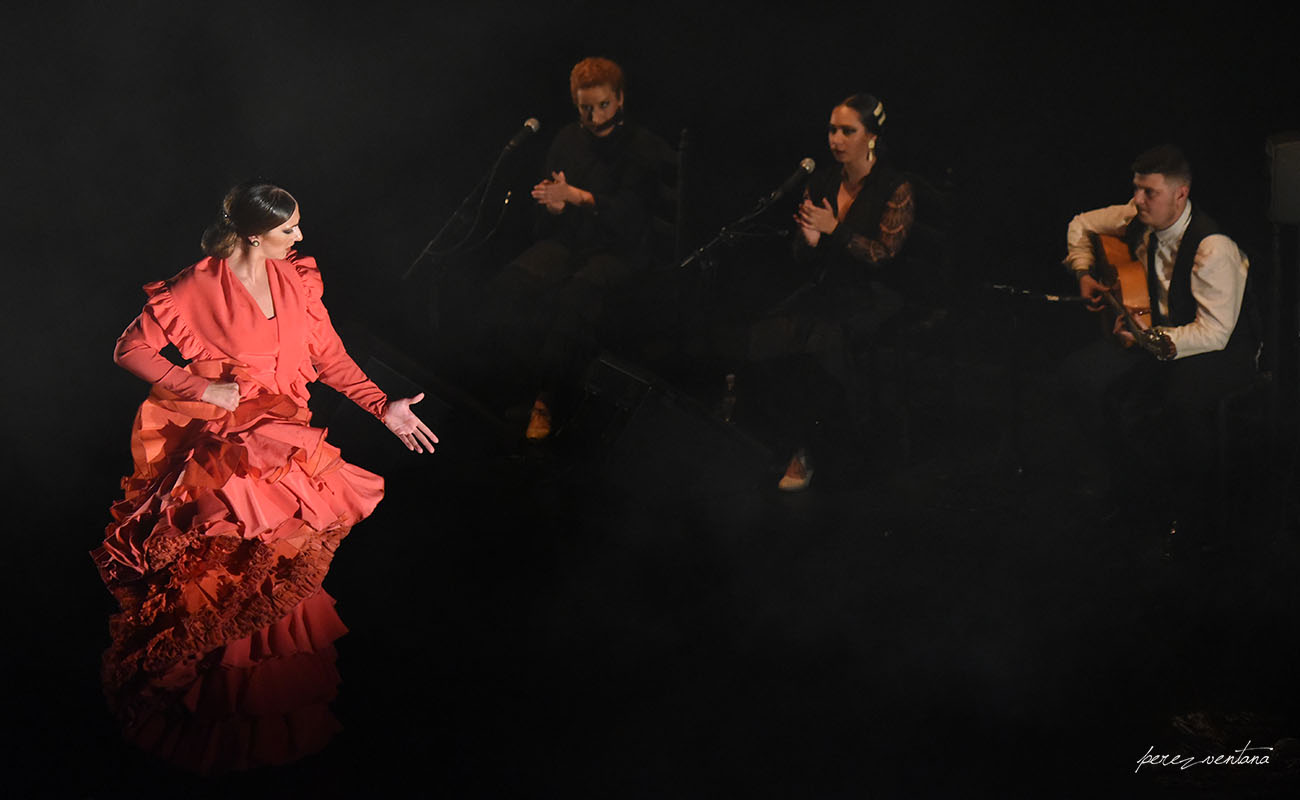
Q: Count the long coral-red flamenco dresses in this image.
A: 1